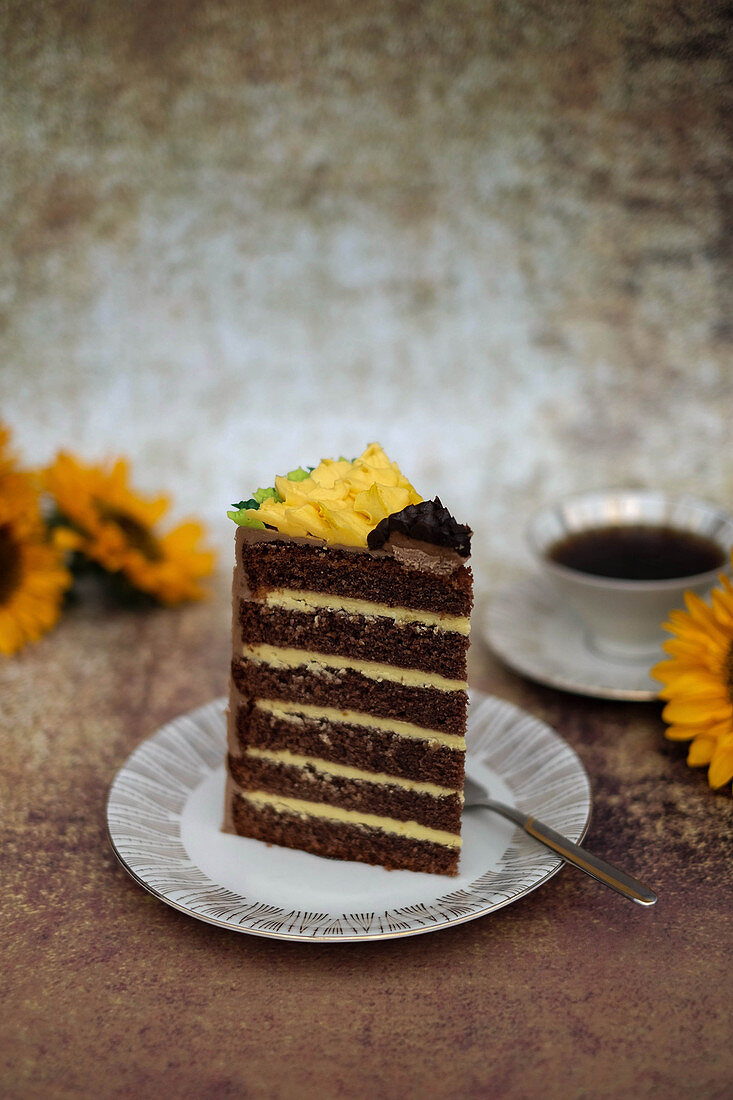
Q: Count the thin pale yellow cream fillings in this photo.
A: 5